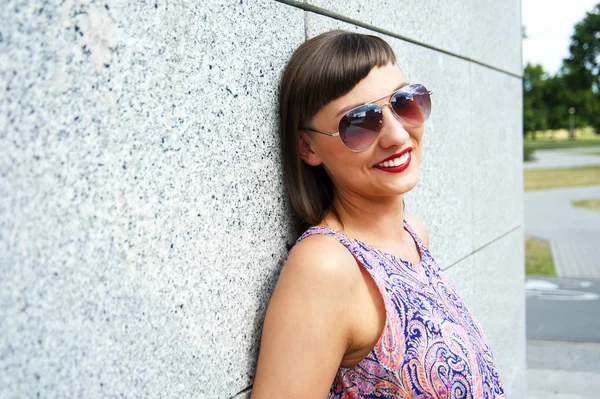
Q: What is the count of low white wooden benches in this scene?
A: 0